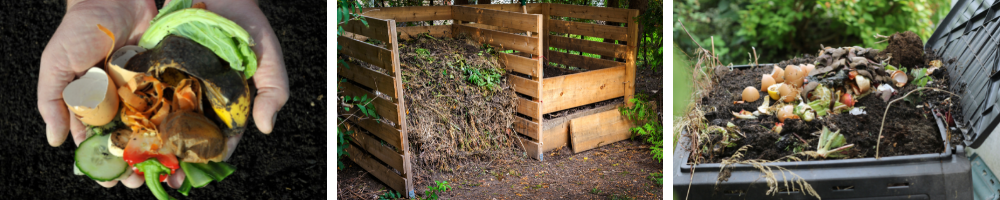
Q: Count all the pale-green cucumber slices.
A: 1